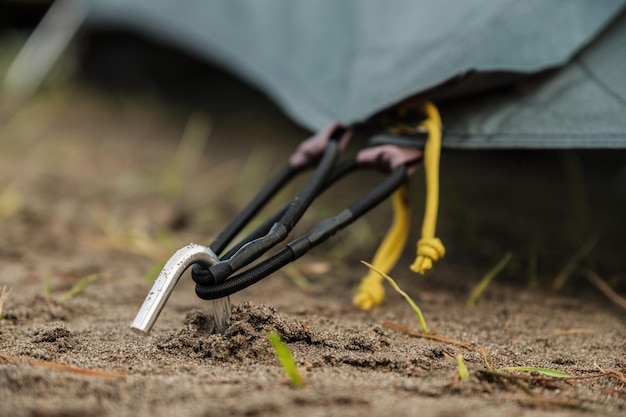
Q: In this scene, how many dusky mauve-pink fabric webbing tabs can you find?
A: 2